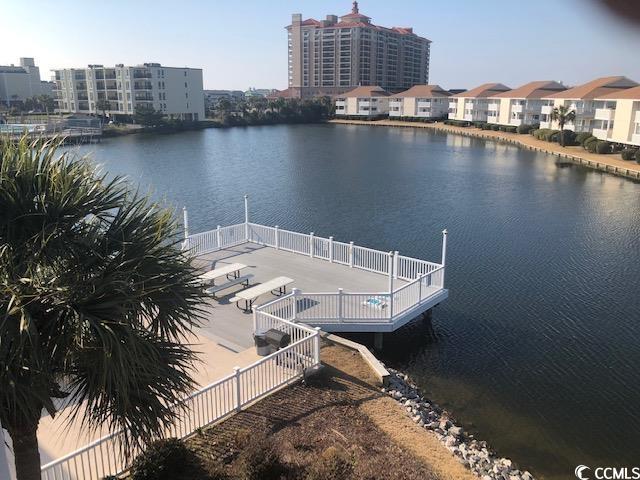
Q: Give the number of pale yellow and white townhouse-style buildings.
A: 6